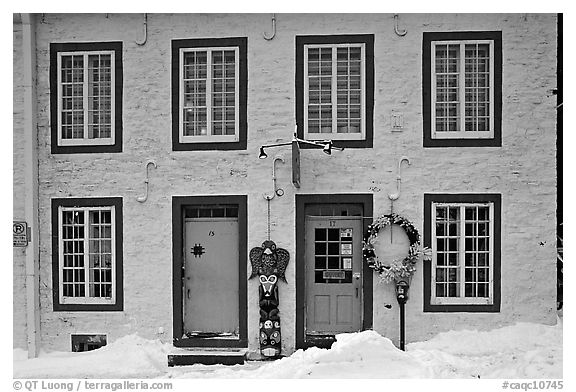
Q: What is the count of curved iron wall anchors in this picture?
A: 6